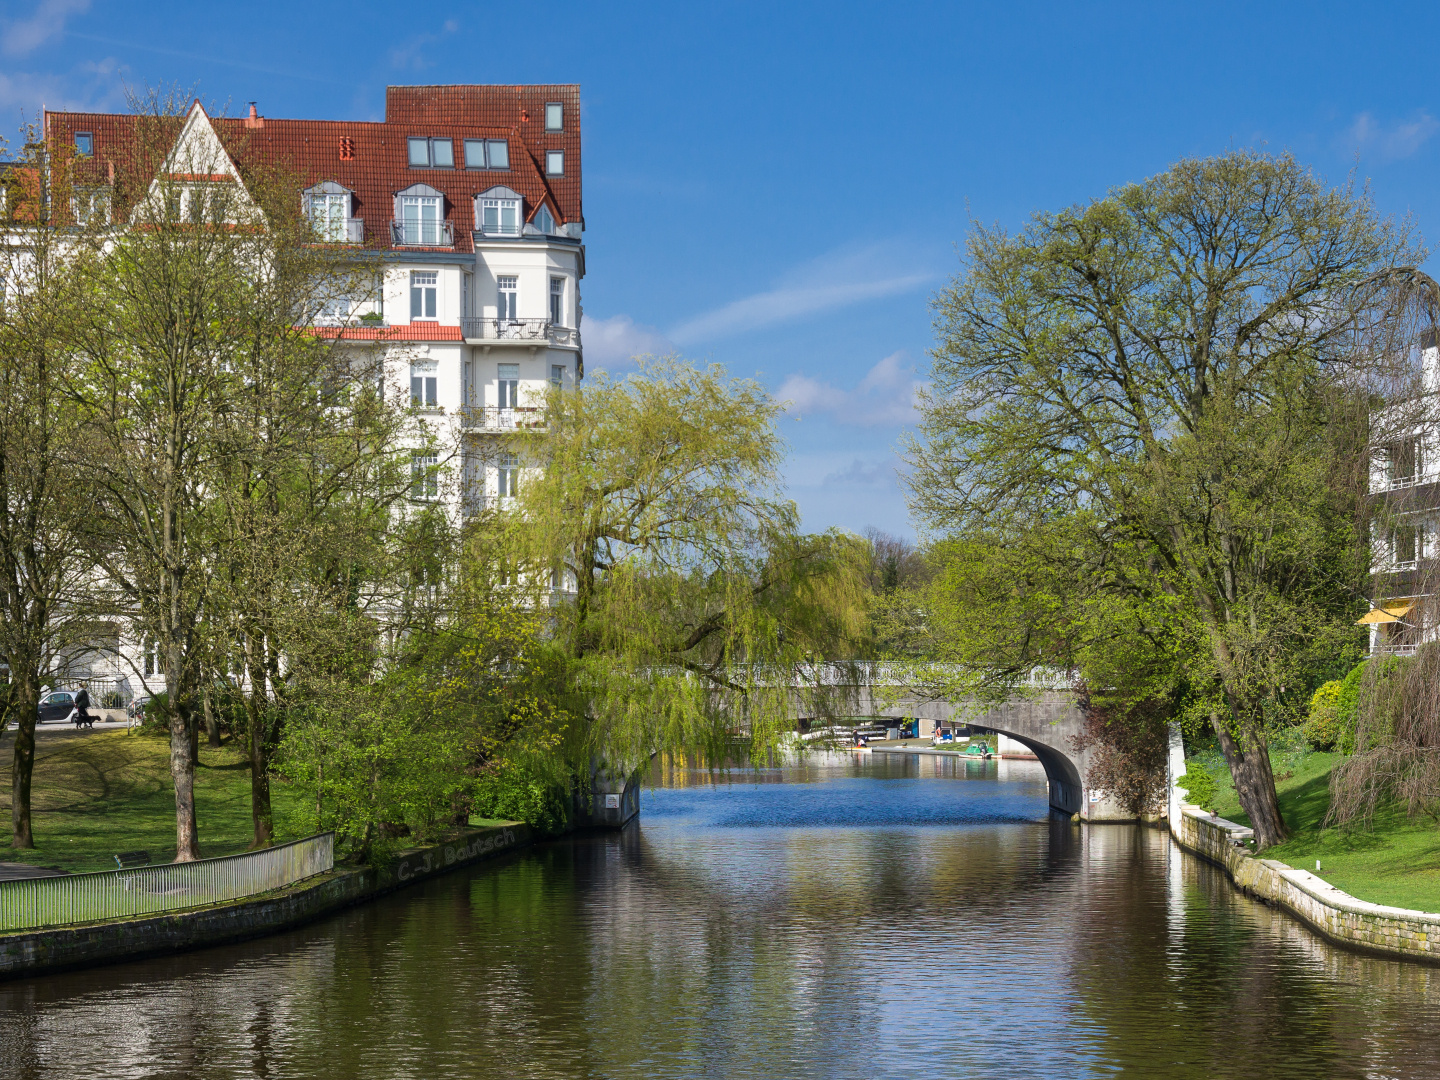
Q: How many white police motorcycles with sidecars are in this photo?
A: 0